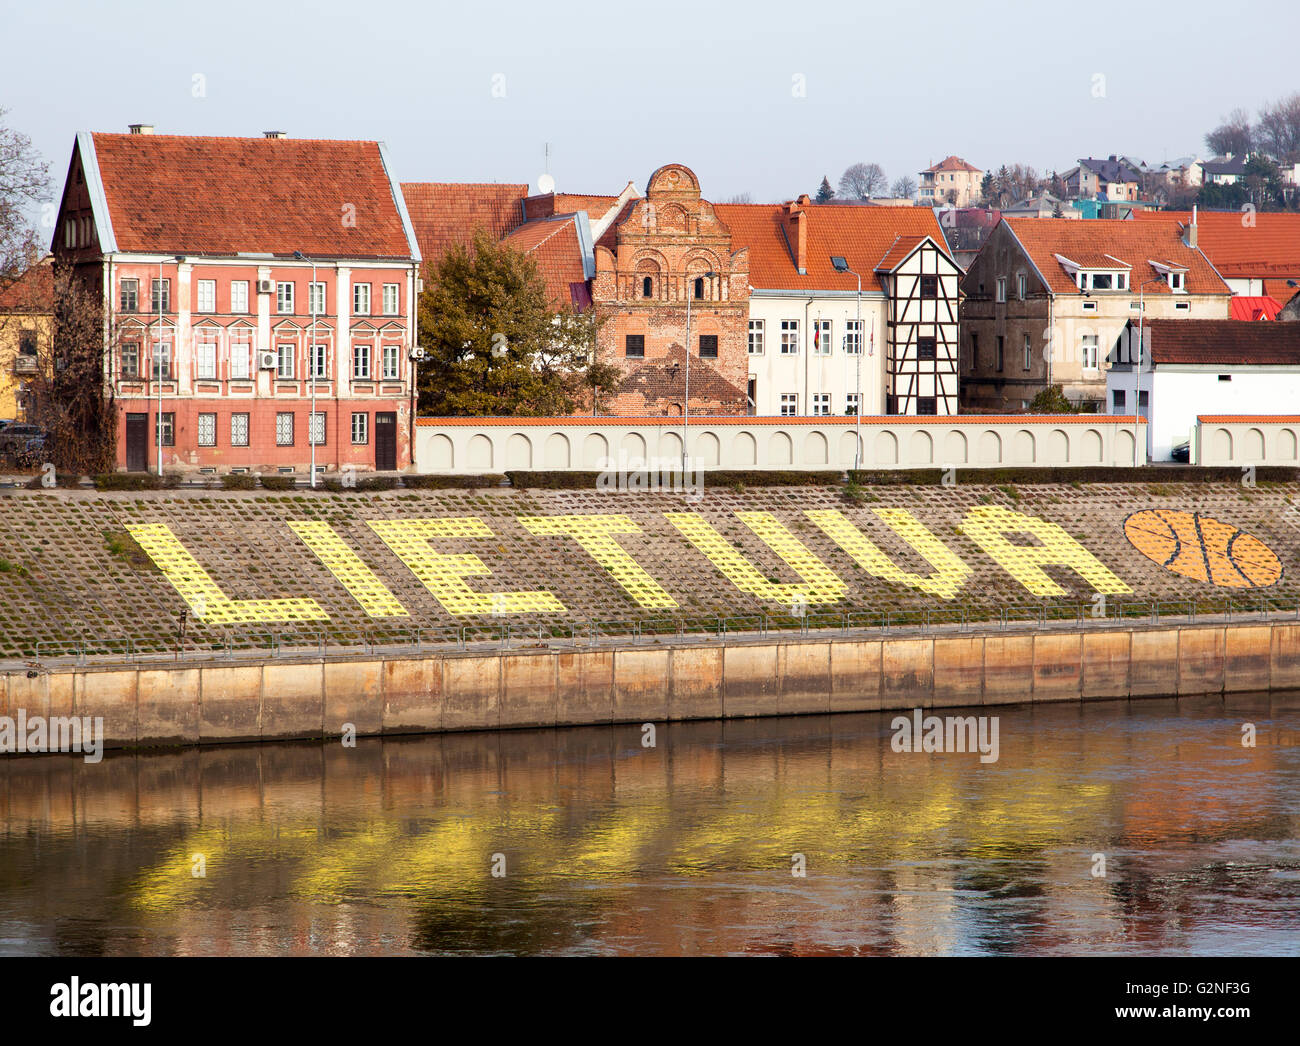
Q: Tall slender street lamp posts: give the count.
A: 5